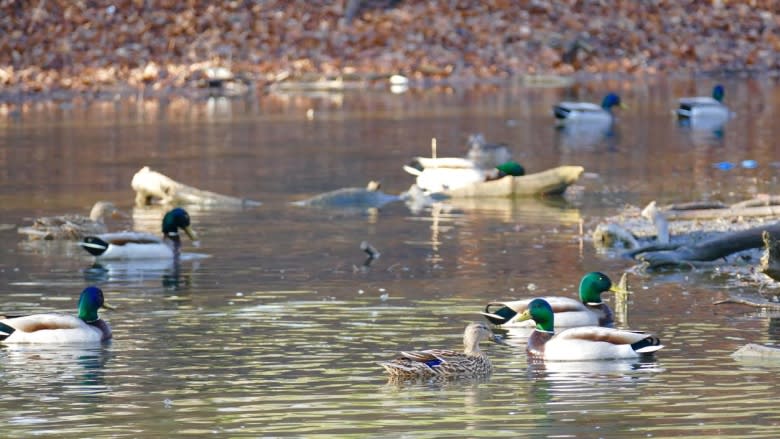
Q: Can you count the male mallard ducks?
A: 7